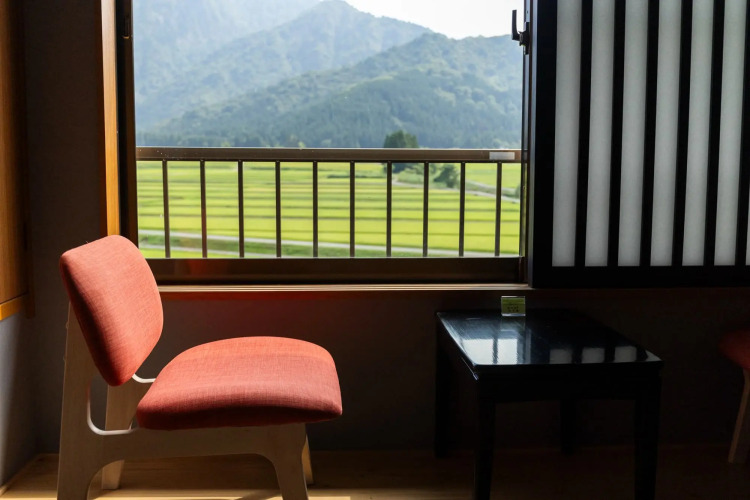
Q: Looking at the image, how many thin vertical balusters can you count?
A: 10